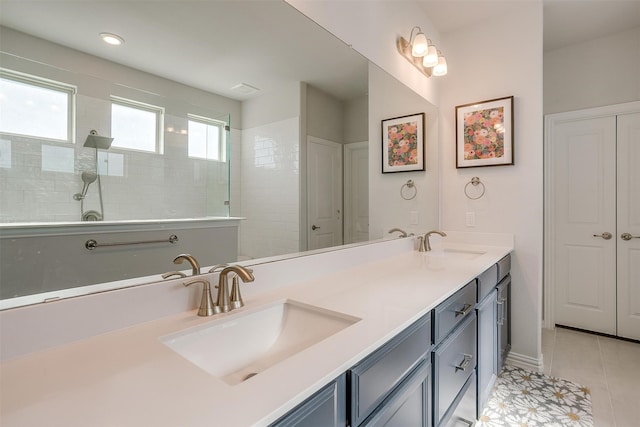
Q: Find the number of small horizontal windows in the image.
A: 3